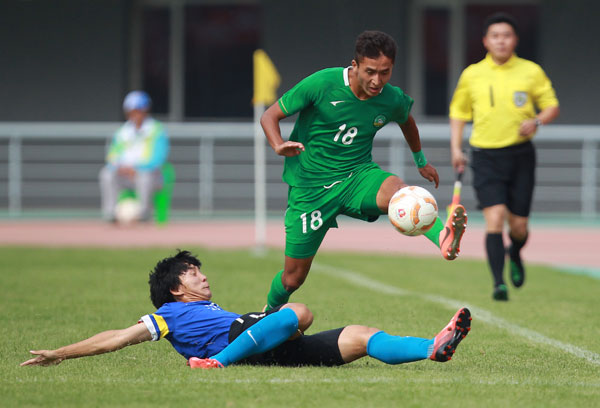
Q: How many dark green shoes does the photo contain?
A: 2